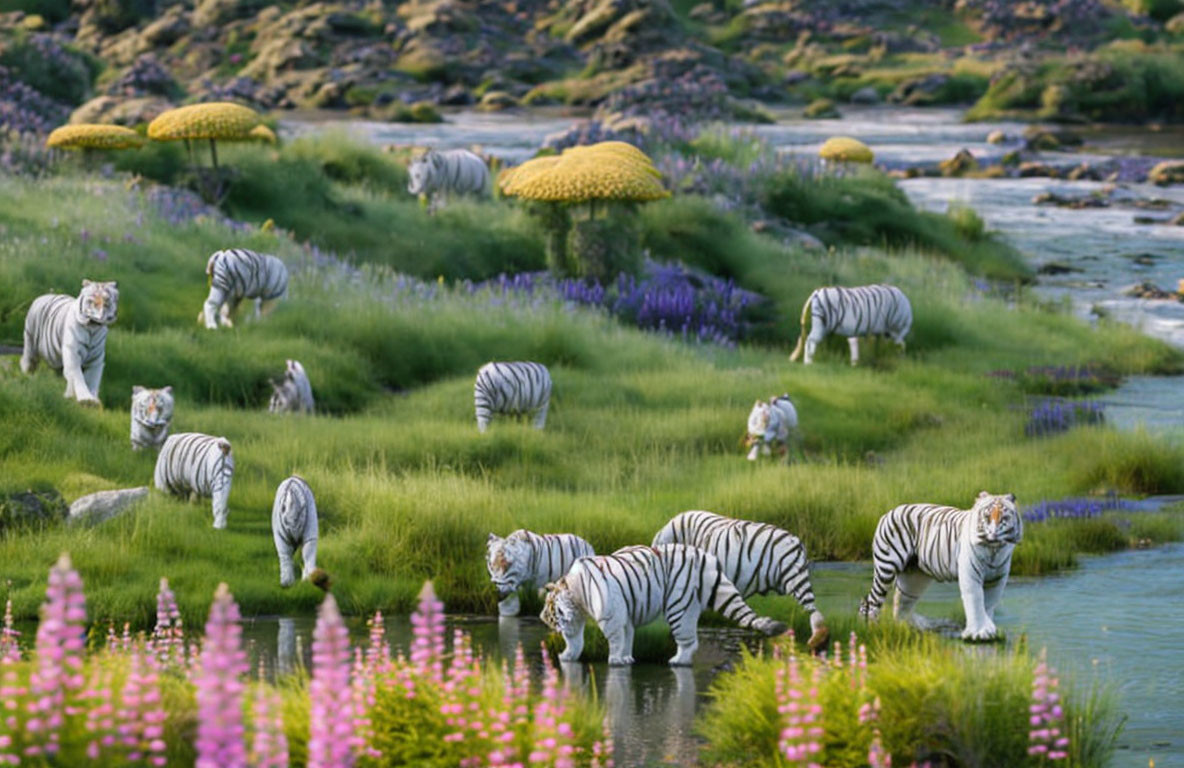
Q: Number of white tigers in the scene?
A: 14